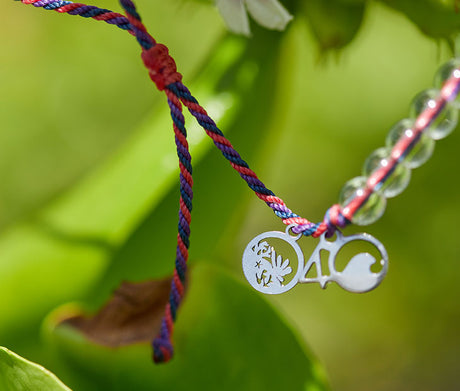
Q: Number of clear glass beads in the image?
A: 5